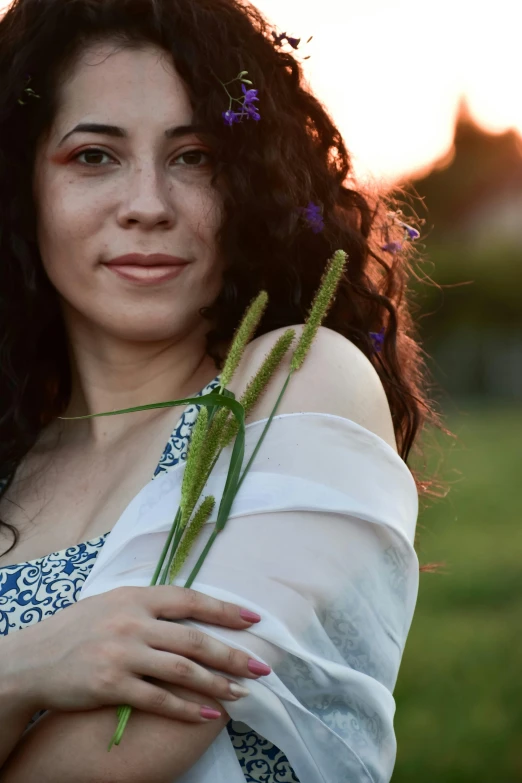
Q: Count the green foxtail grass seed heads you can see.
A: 6